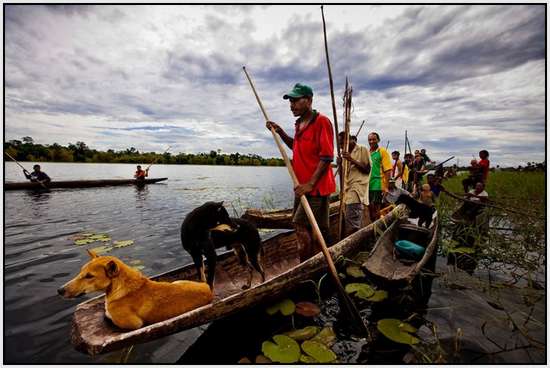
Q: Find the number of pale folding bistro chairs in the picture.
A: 0